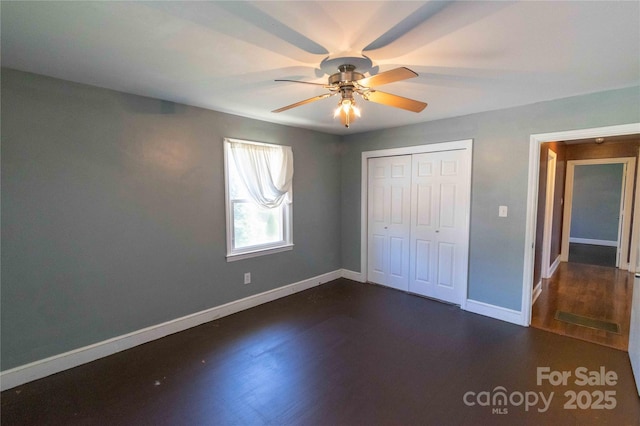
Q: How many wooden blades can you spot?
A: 5